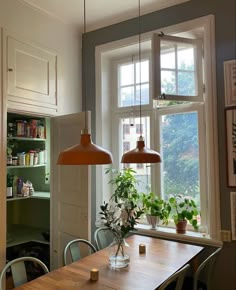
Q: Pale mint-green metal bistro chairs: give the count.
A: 5